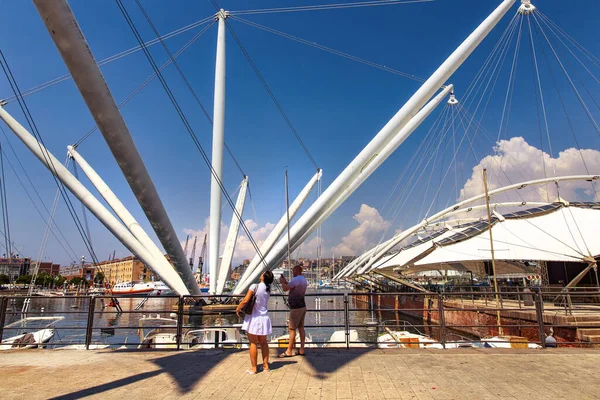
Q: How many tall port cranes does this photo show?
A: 3